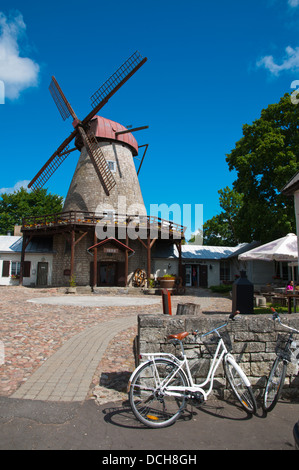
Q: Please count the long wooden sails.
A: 4